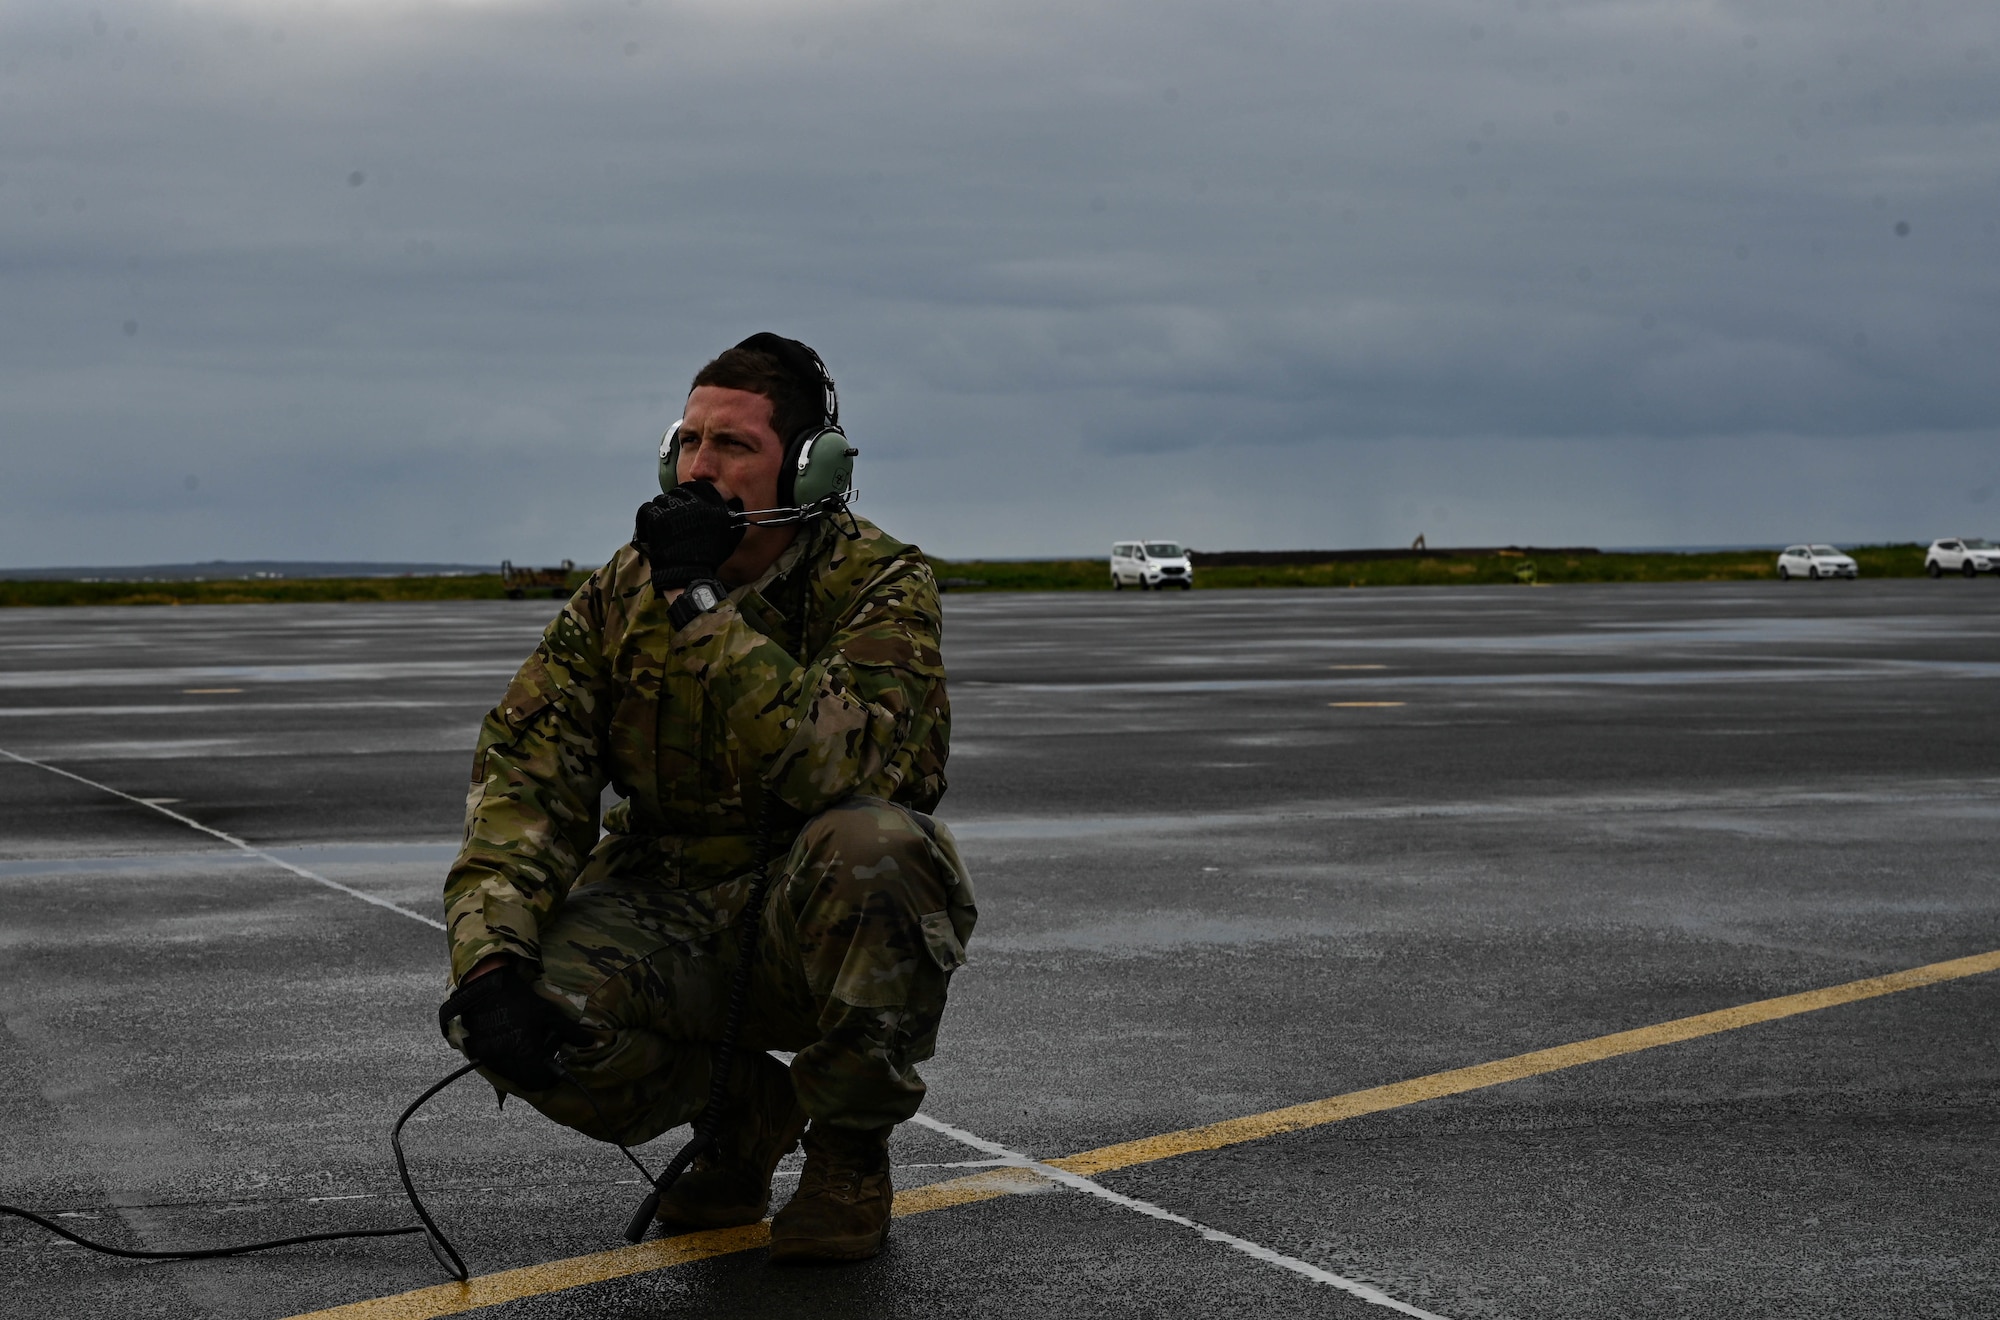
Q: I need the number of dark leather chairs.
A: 0